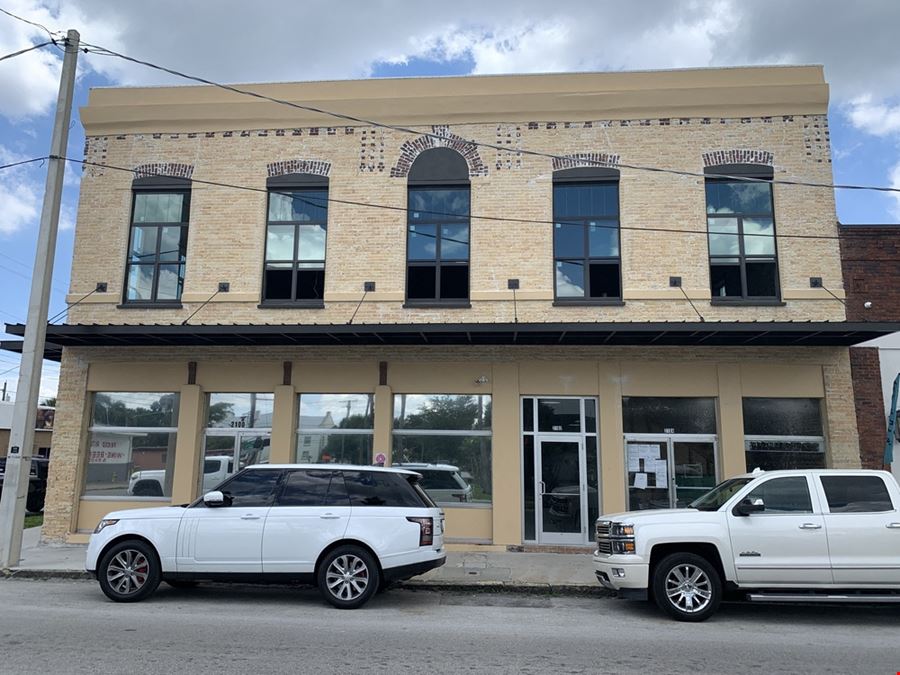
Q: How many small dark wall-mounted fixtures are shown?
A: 6